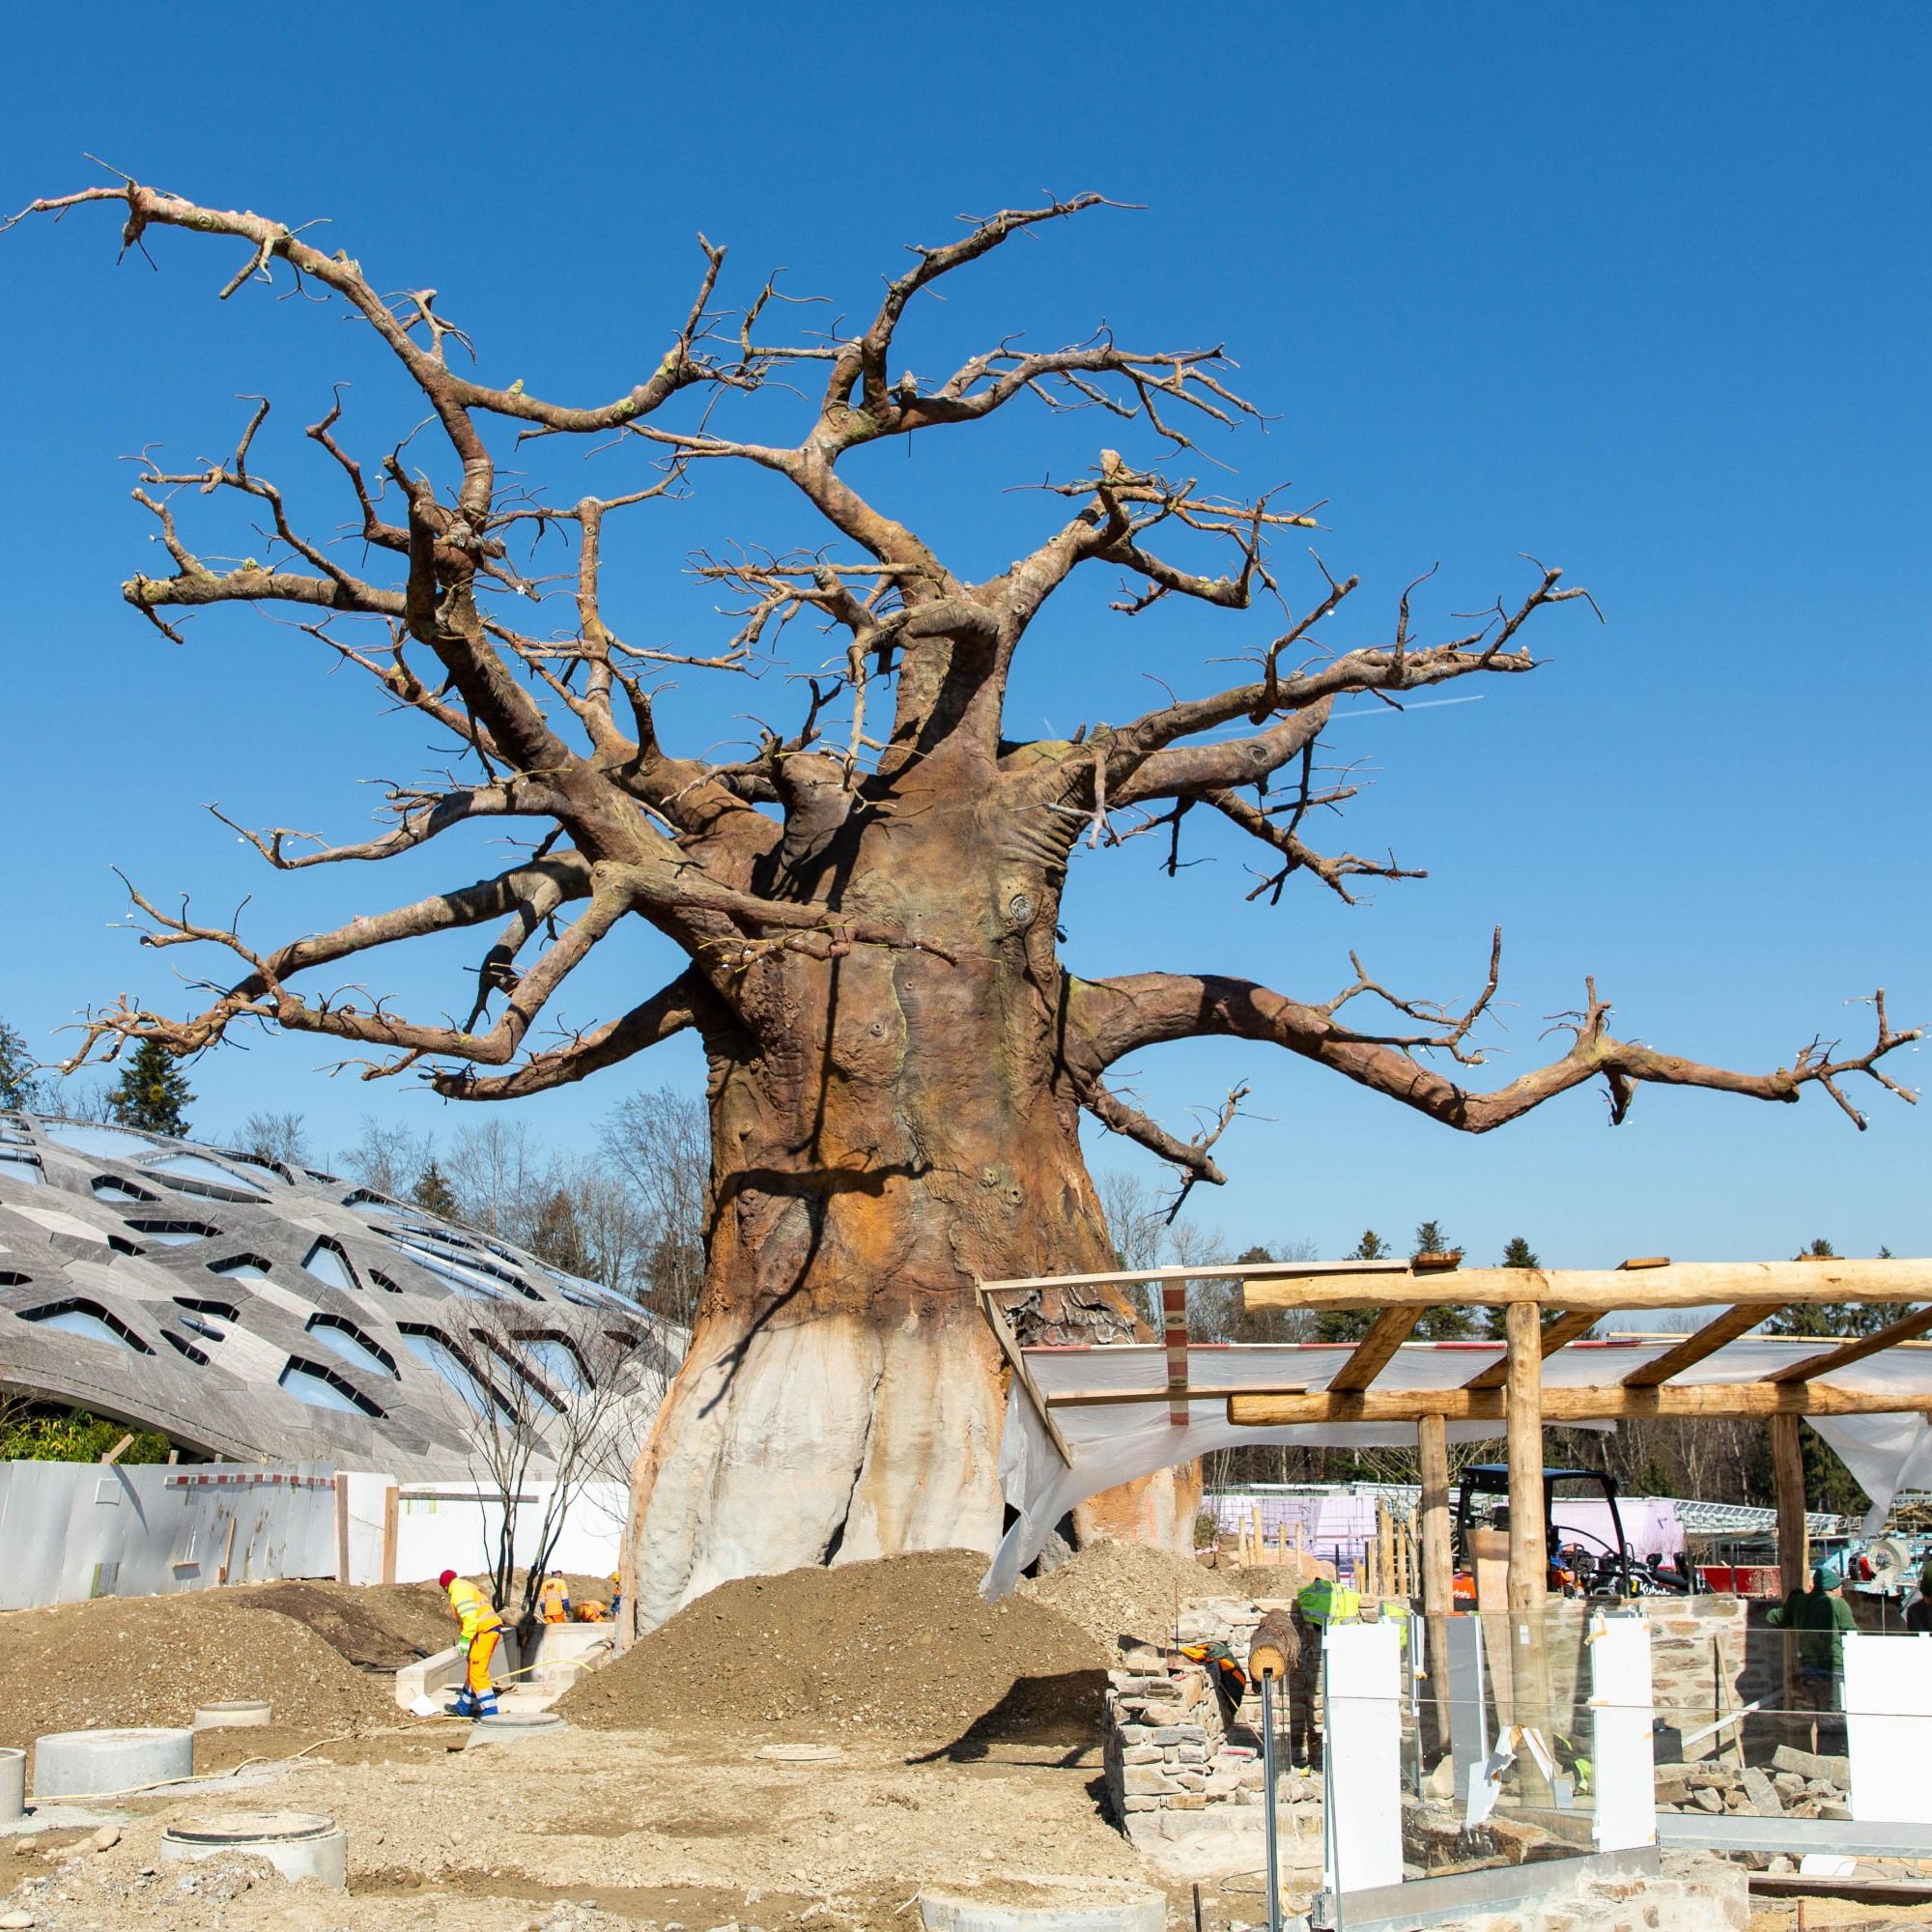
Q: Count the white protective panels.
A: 3